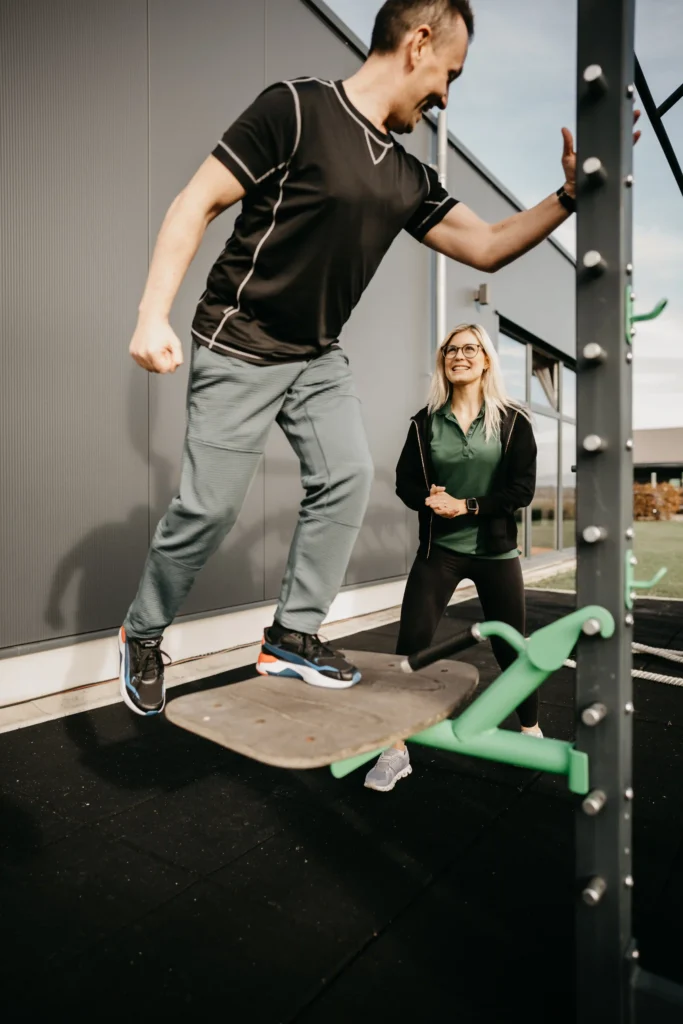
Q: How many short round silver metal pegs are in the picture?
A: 10